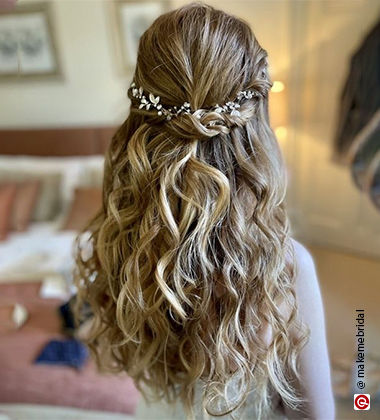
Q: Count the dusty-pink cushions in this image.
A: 3